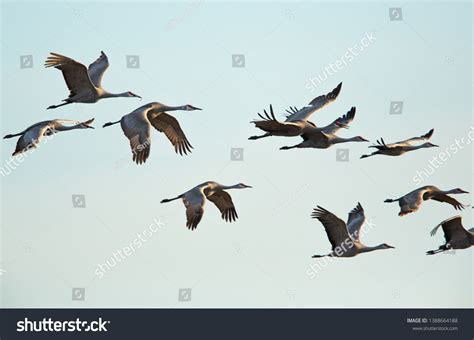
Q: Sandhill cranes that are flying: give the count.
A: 10